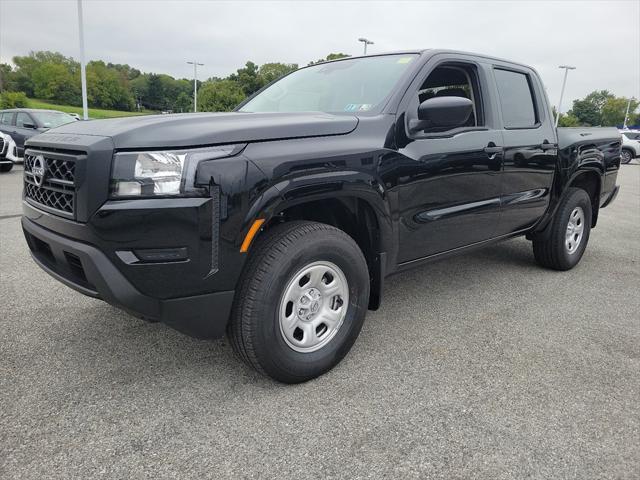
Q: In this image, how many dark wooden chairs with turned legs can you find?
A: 0